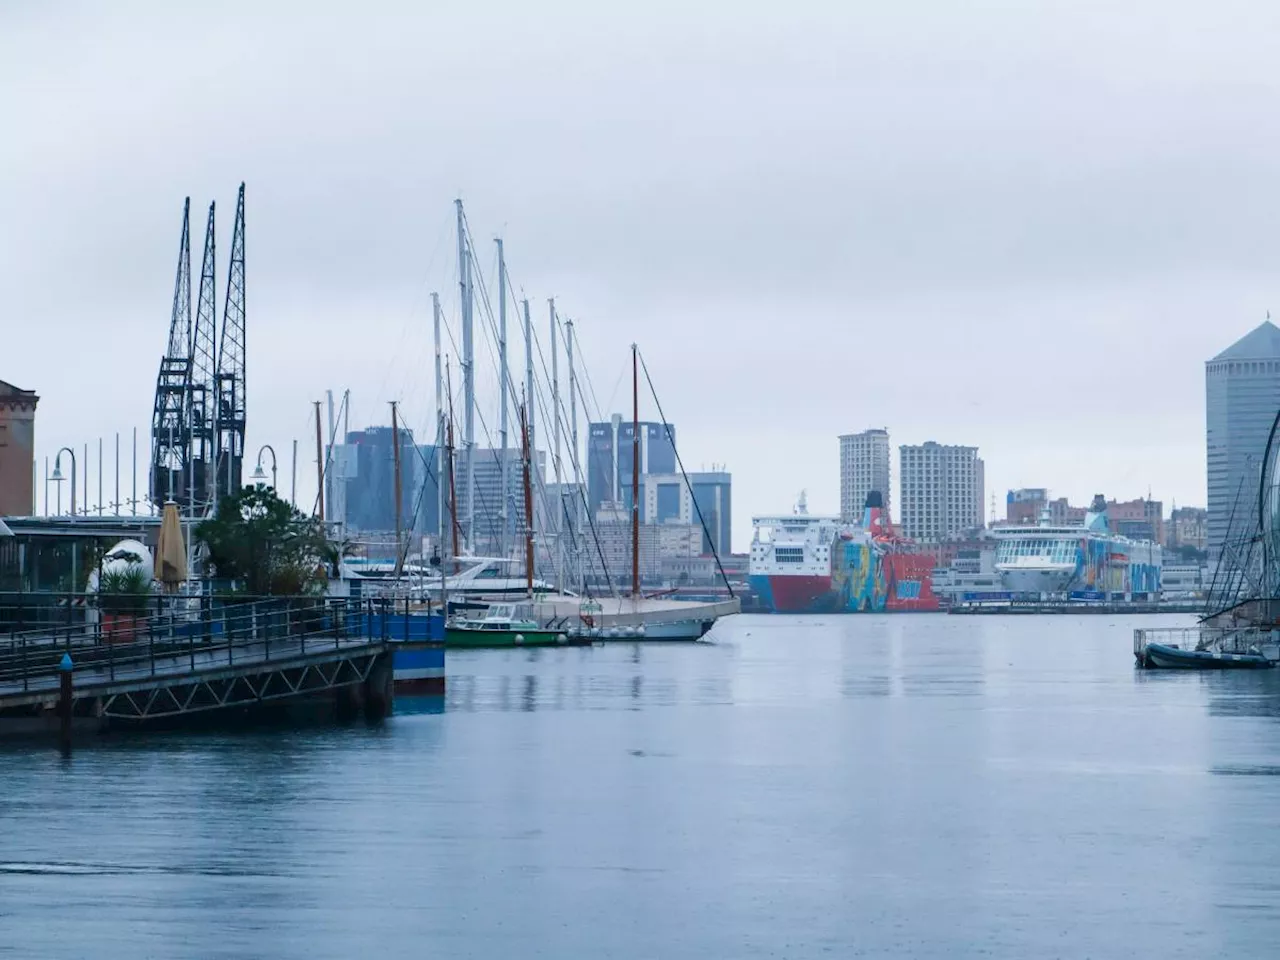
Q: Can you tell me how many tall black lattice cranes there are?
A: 3